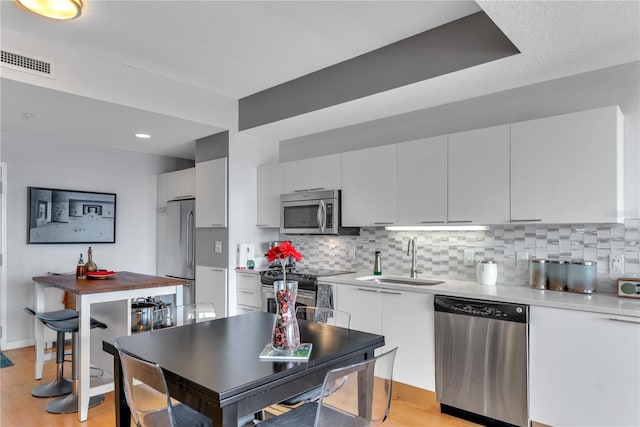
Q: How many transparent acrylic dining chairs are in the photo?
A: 4